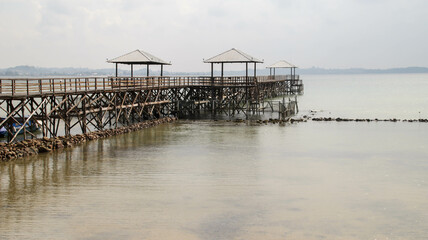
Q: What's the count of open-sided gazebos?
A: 3